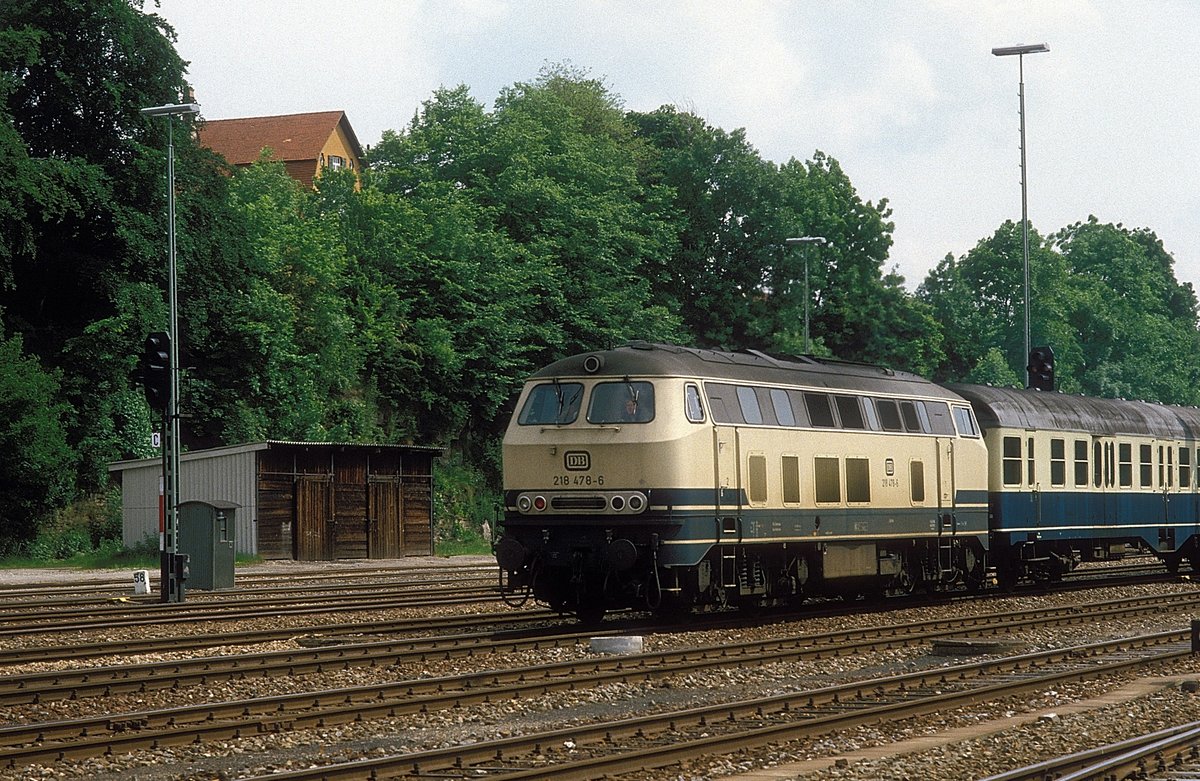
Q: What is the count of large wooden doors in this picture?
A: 2